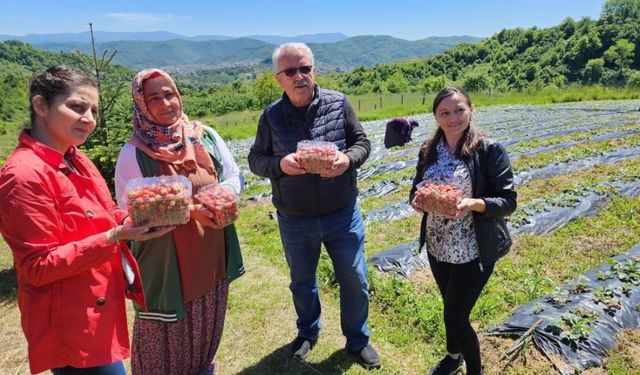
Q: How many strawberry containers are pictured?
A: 4